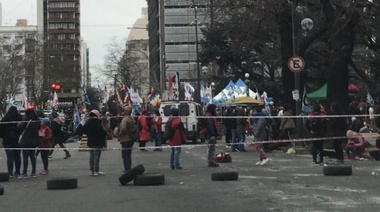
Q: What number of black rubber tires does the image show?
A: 7